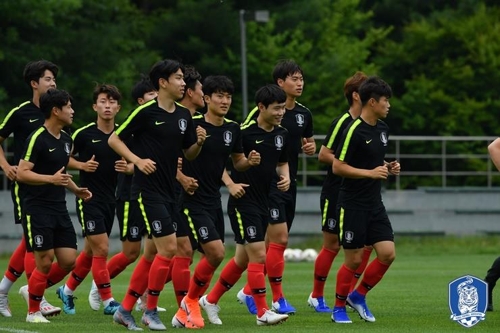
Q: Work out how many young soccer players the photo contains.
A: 11